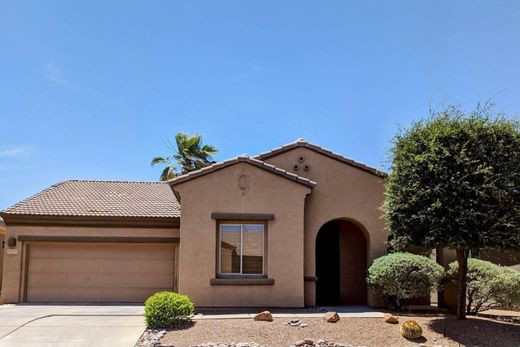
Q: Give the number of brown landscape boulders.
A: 3